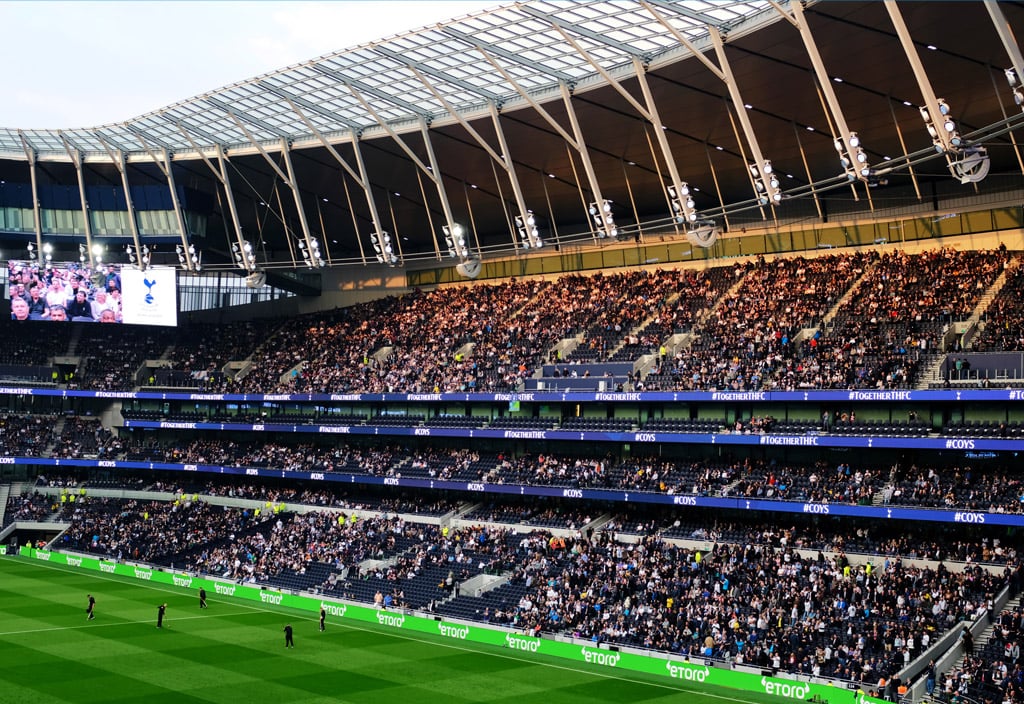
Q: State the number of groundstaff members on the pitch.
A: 5